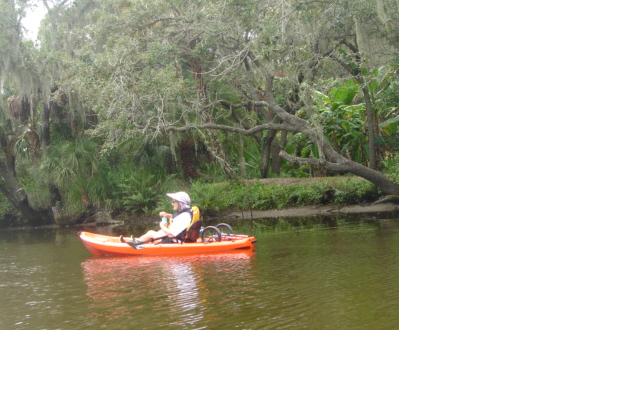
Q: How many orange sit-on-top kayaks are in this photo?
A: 1